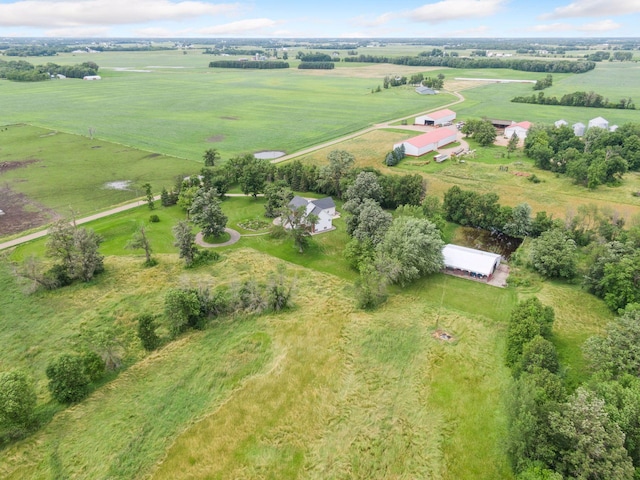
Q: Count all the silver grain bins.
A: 4